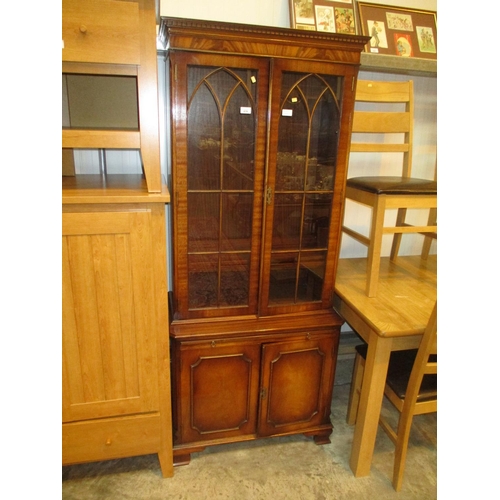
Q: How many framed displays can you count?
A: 2